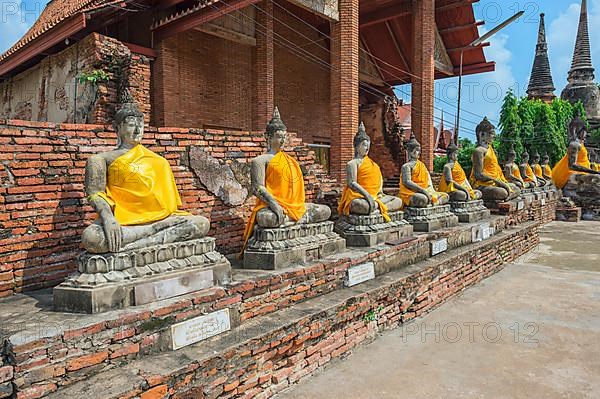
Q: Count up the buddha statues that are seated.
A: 11